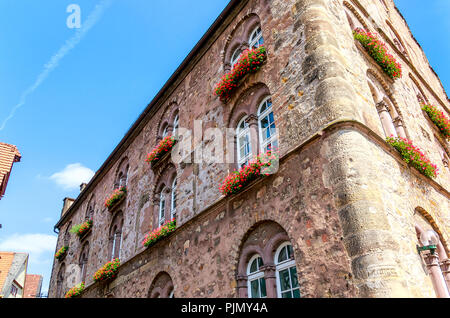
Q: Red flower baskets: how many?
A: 12